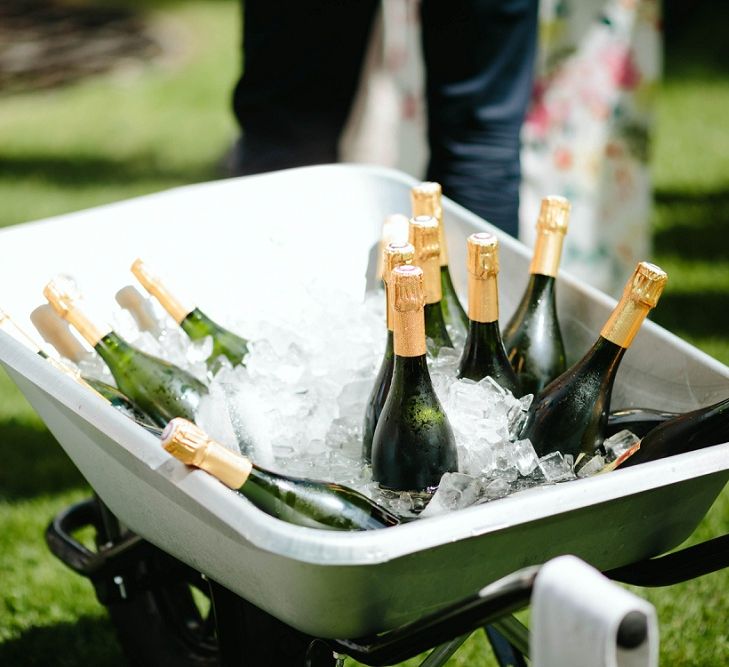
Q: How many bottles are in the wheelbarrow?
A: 14